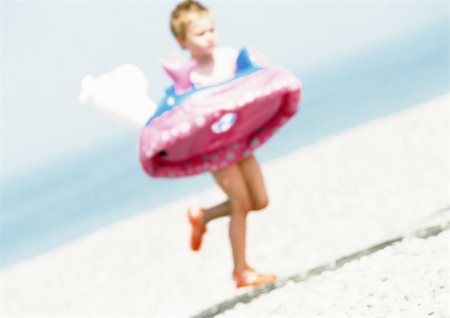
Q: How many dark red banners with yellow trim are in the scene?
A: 0